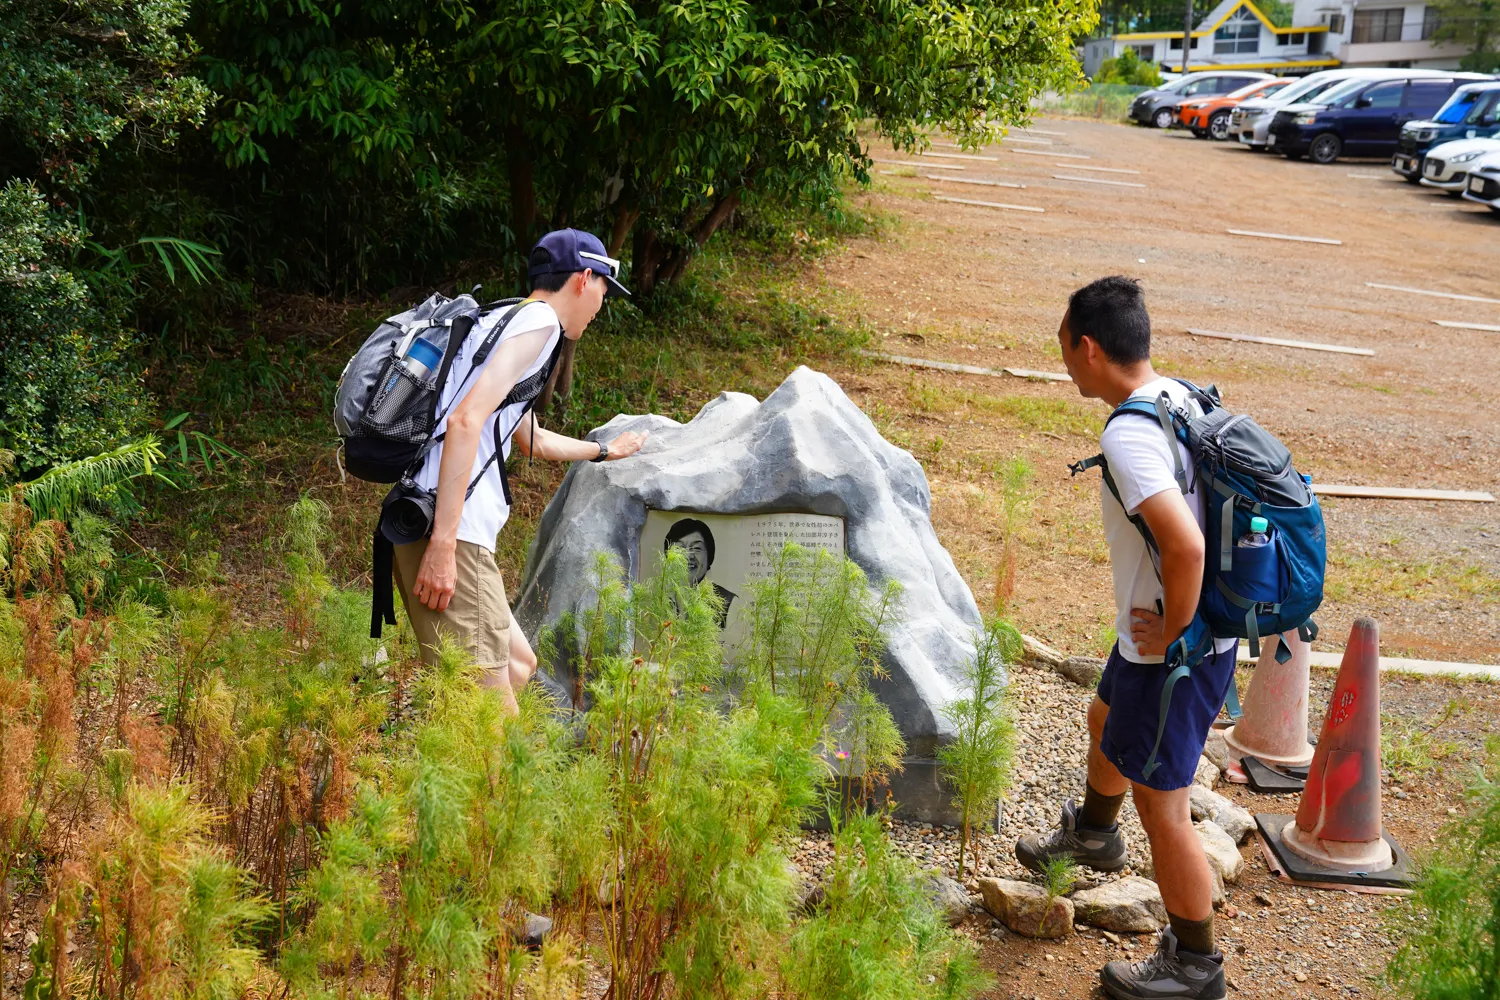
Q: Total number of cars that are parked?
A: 7